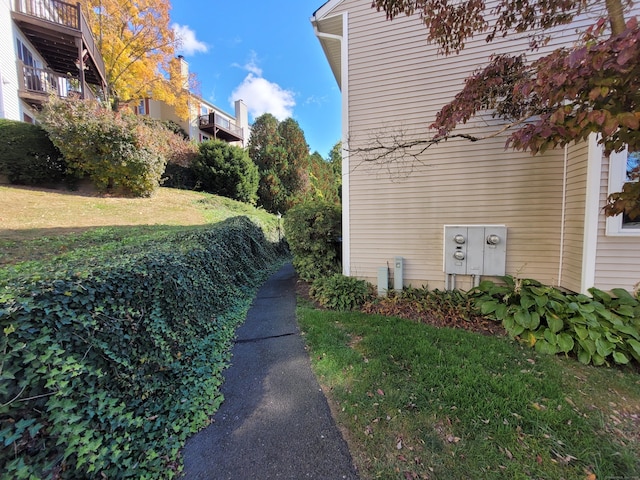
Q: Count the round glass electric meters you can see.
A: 3